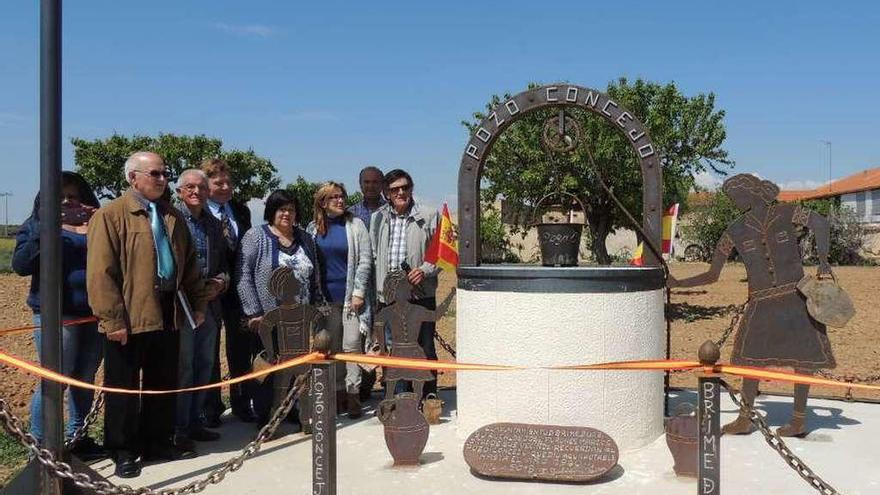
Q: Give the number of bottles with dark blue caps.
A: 0